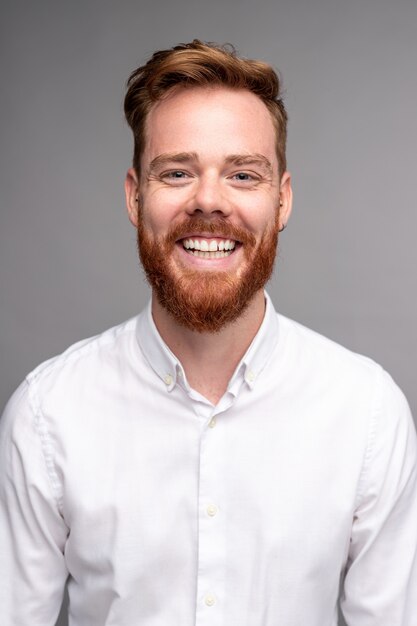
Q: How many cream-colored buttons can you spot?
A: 5